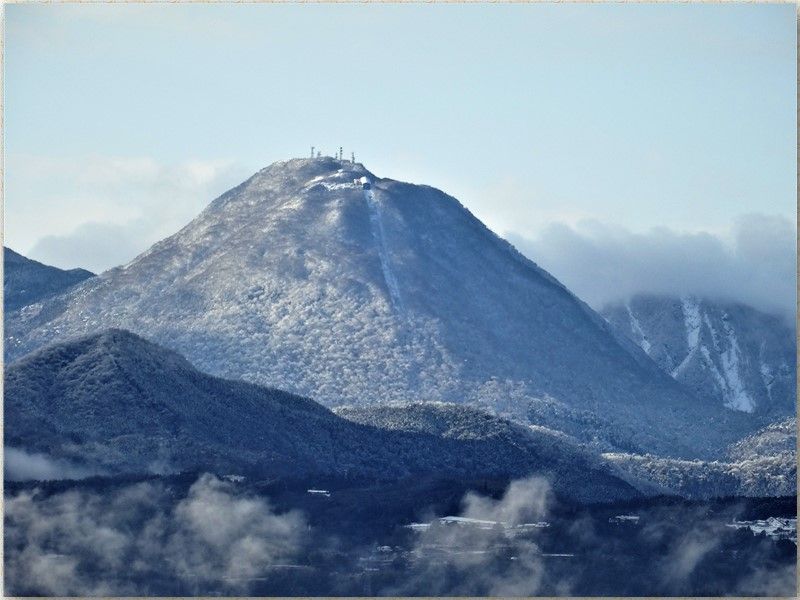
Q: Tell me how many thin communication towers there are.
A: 5